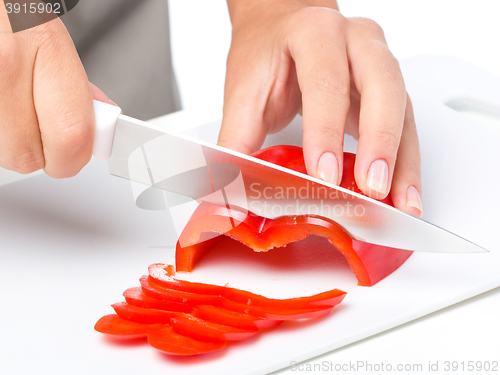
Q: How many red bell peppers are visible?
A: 1